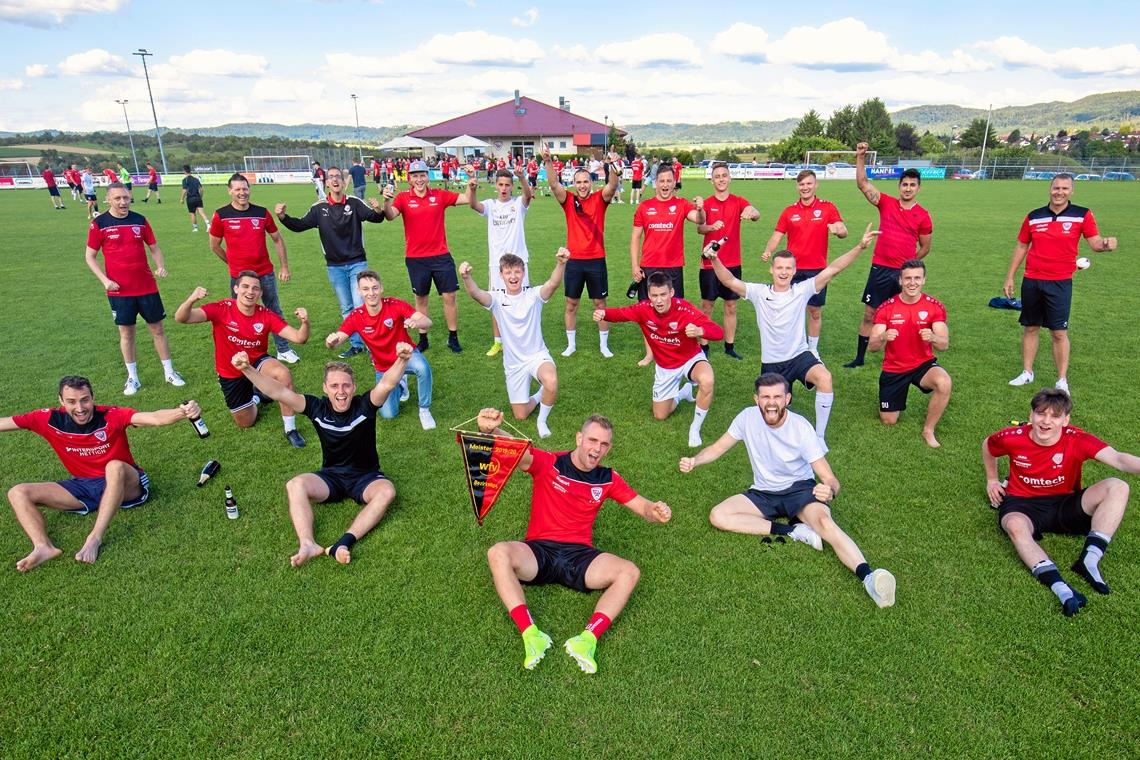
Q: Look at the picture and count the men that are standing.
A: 11